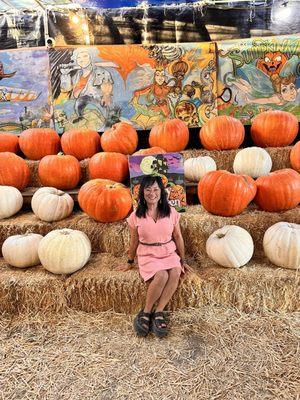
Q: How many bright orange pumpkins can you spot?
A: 15